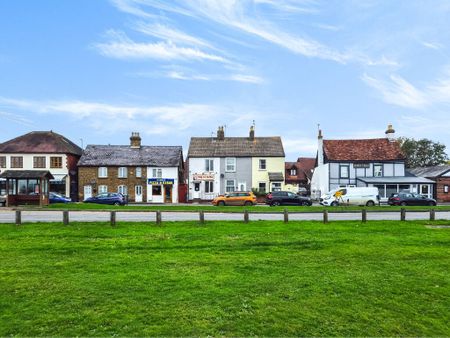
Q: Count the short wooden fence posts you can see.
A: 11